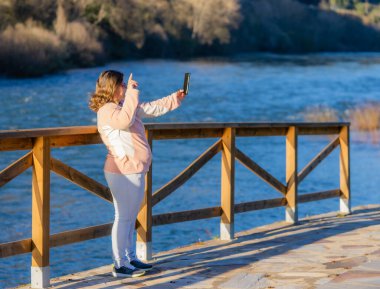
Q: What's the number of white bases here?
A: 5